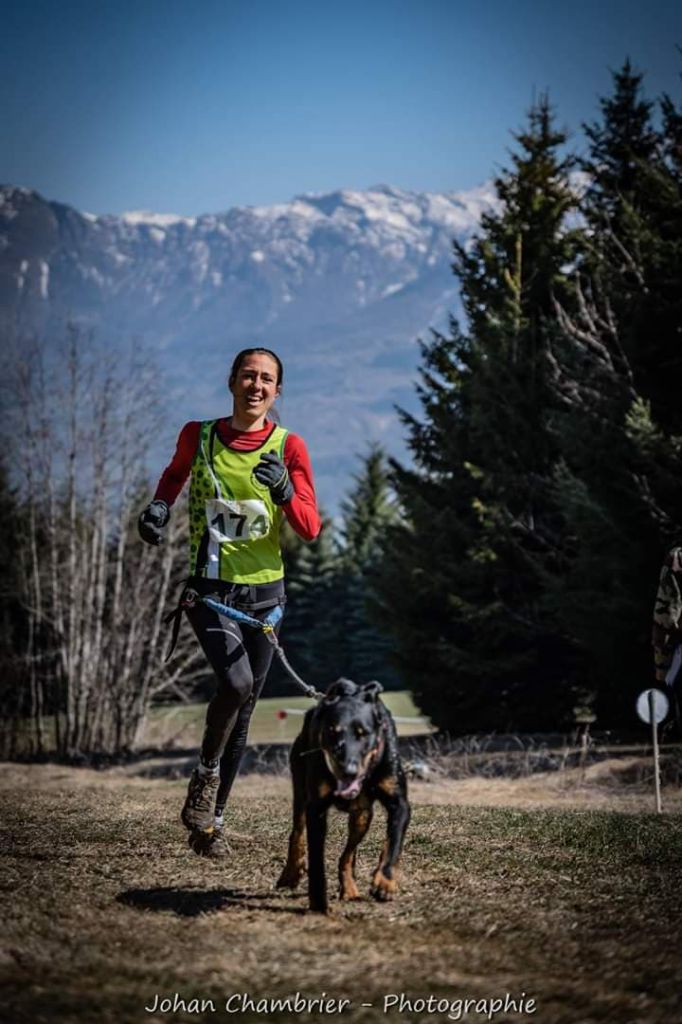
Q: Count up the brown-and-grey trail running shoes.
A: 2